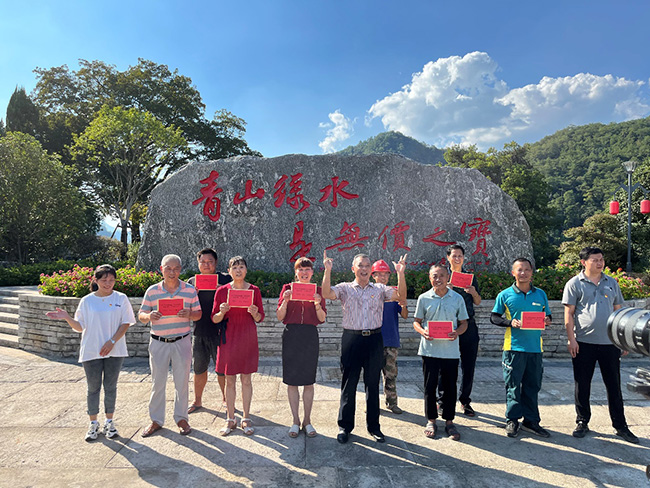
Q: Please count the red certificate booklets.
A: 7